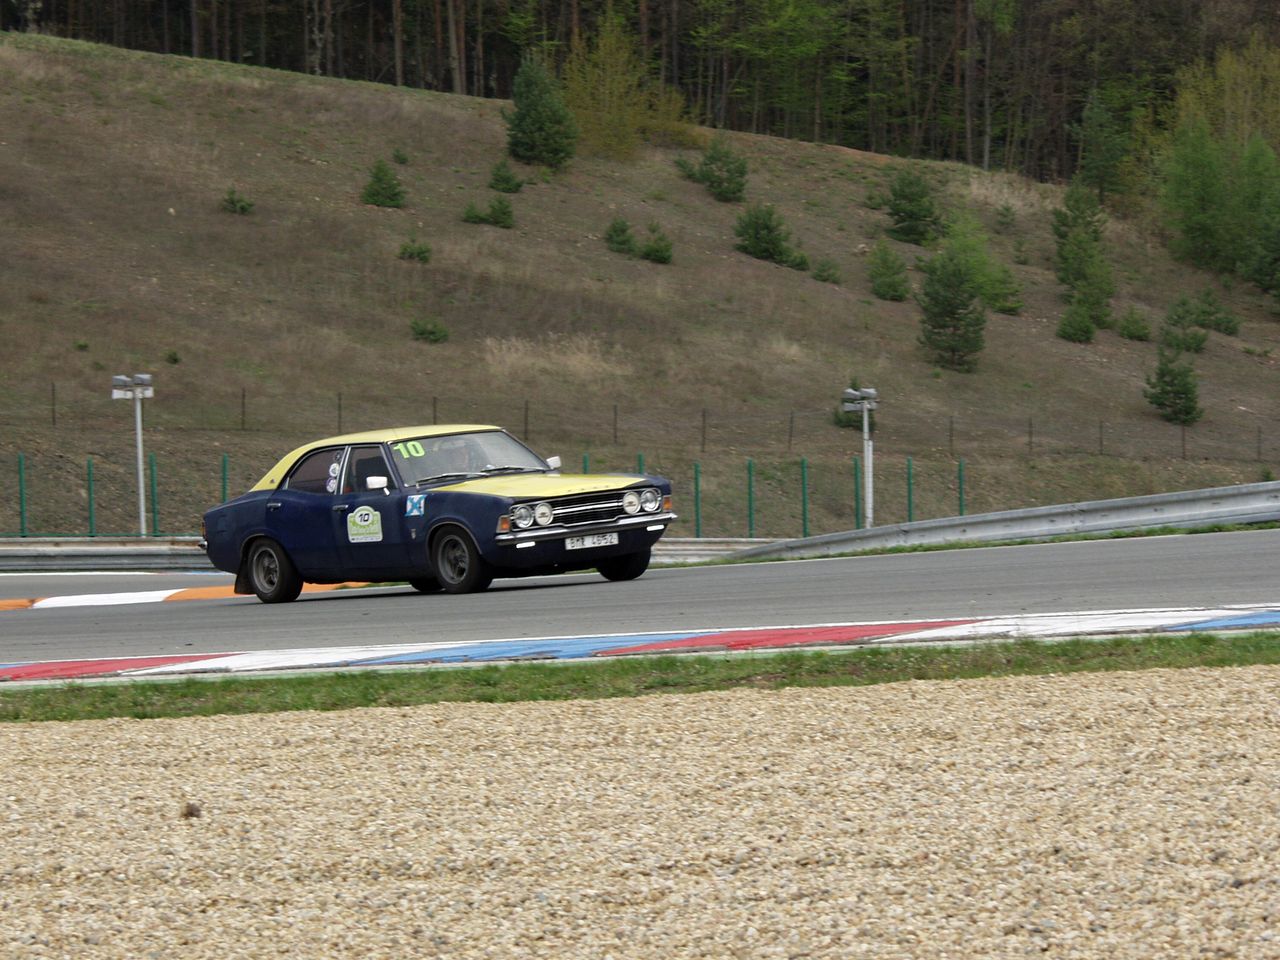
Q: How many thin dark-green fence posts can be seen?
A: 12